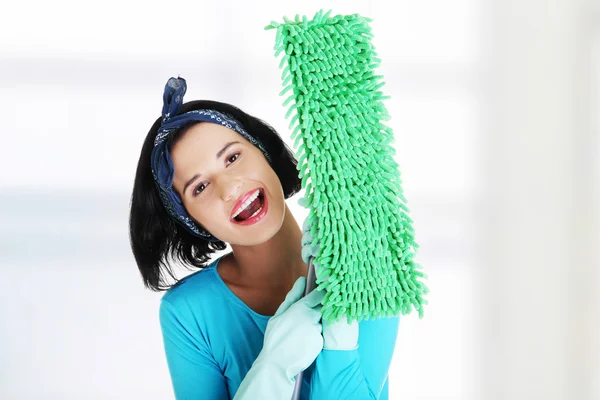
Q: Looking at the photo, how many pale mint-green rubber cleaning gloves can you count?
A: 2